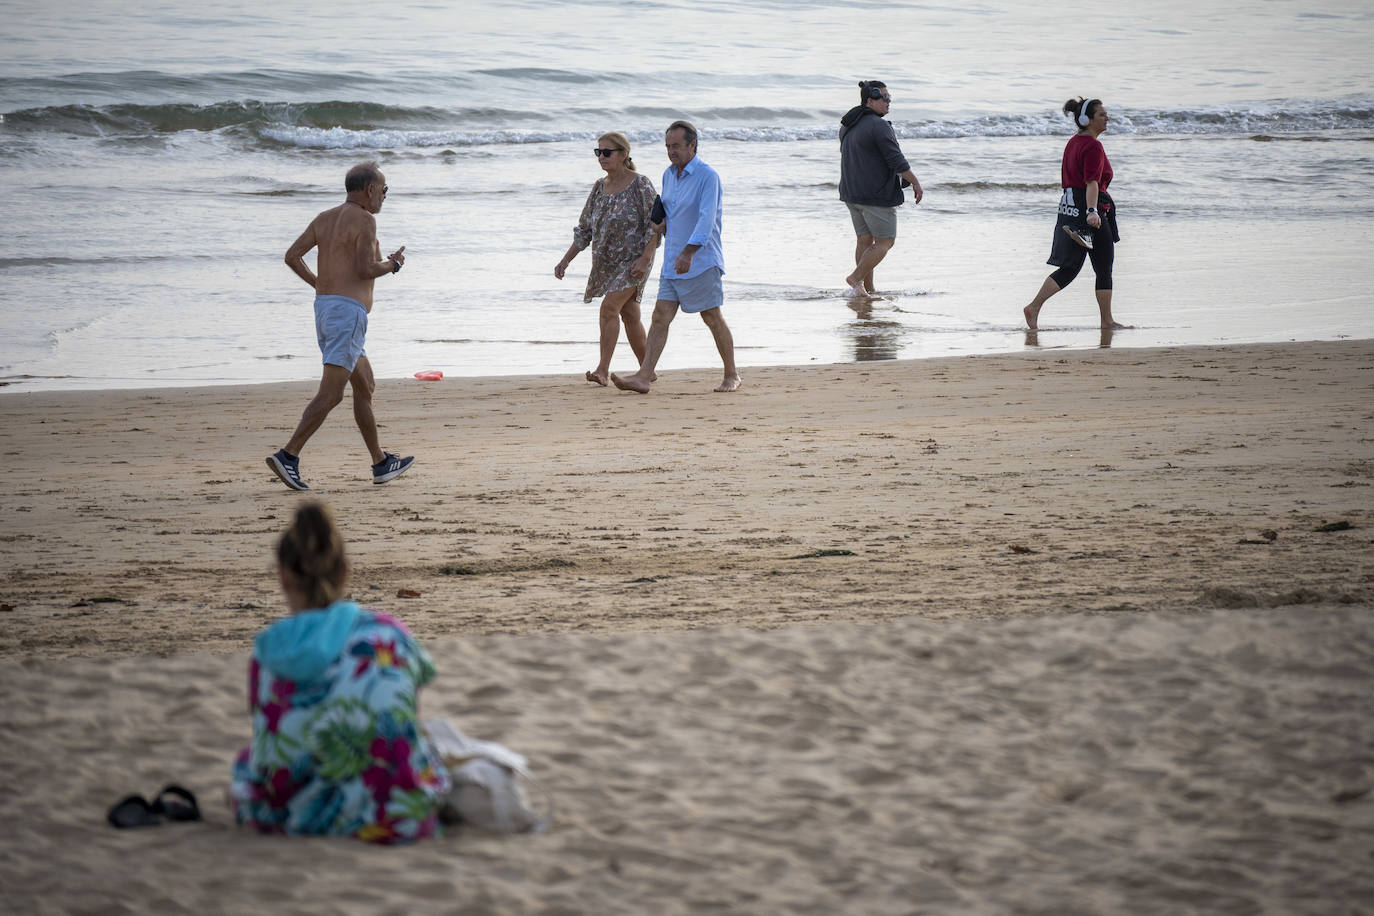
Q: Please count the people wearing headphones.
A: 2